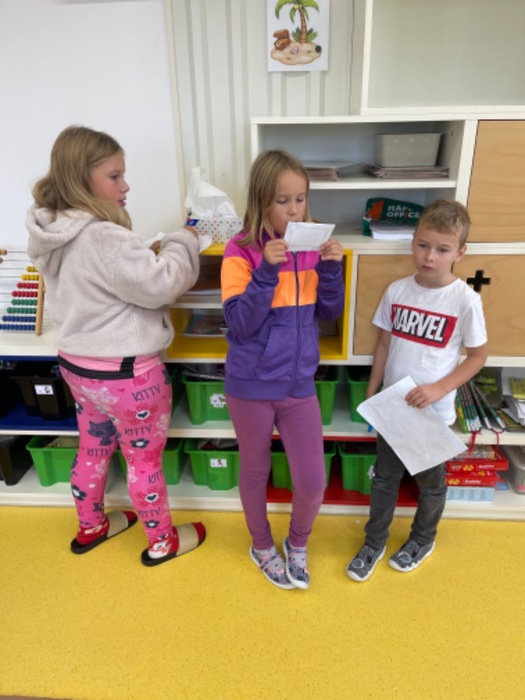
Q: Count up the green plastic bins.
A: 9